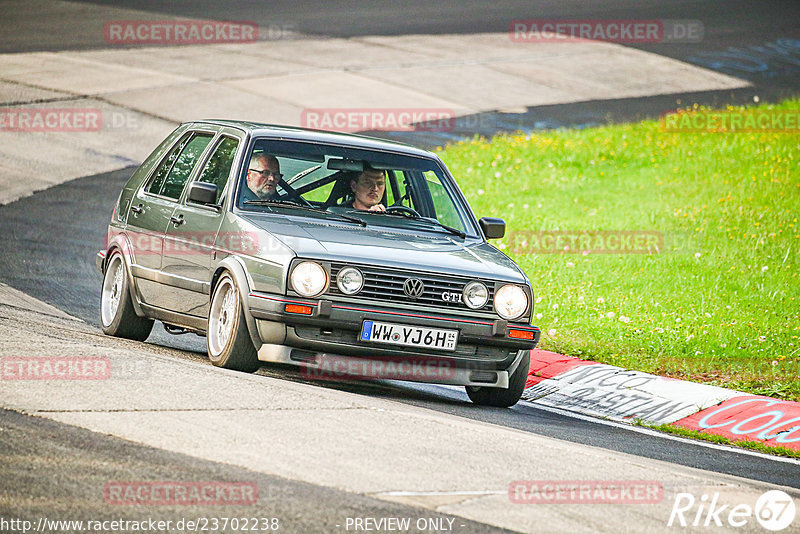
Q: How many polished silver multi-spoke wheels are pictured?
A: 2